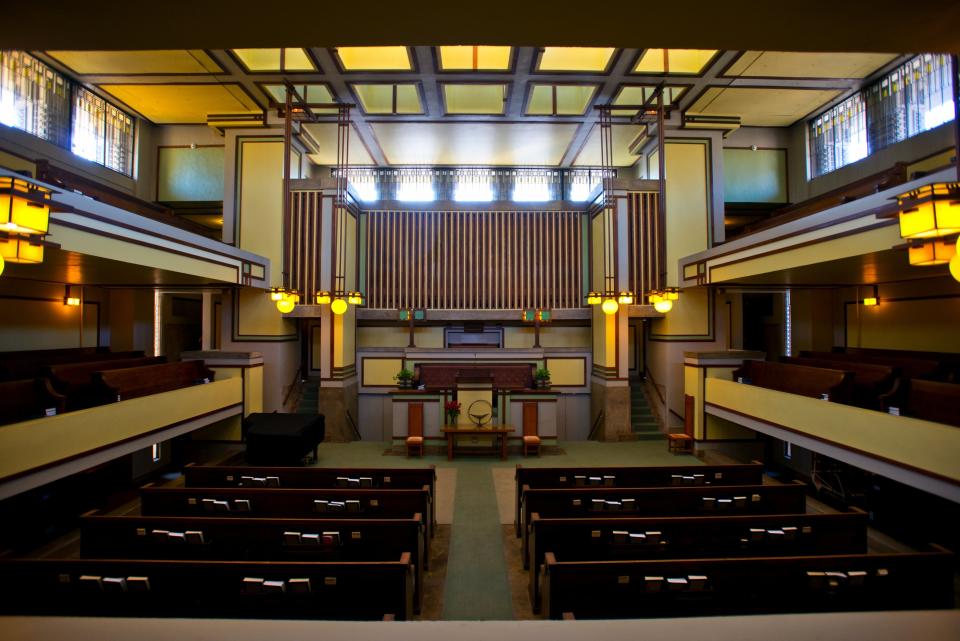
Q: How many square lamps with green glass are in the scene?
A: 4